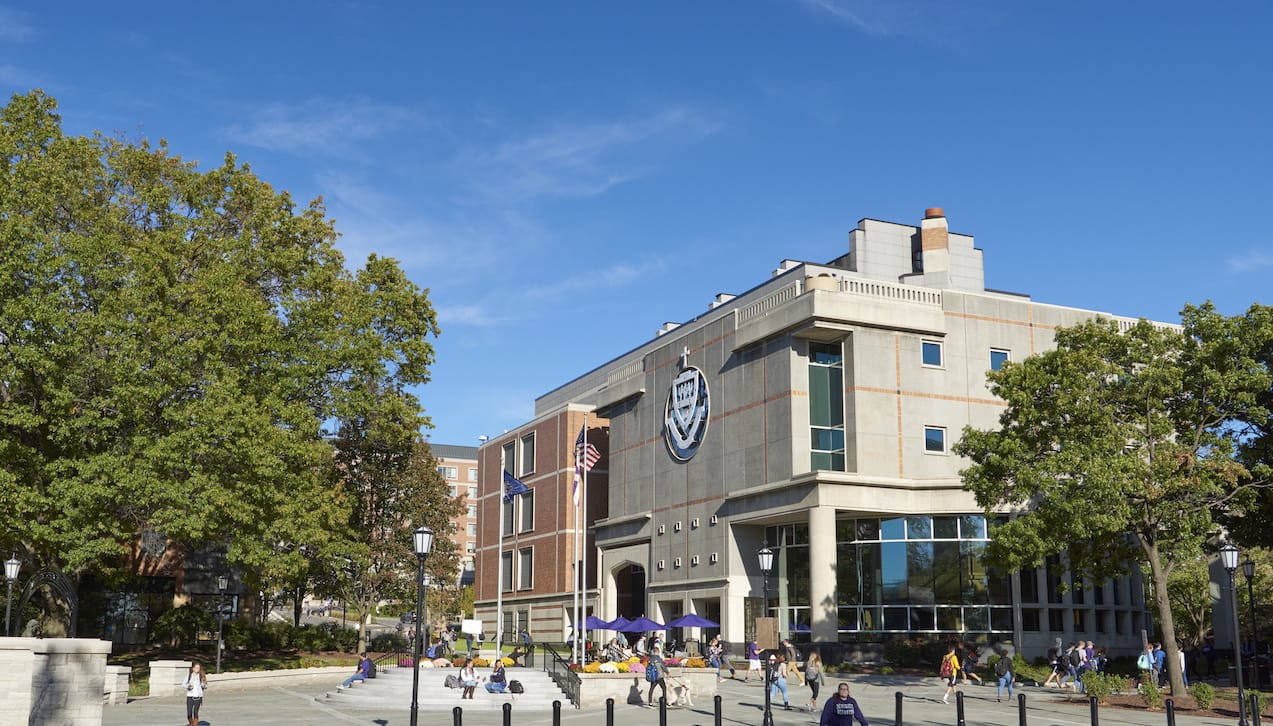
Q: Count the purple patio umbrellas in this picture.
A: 4